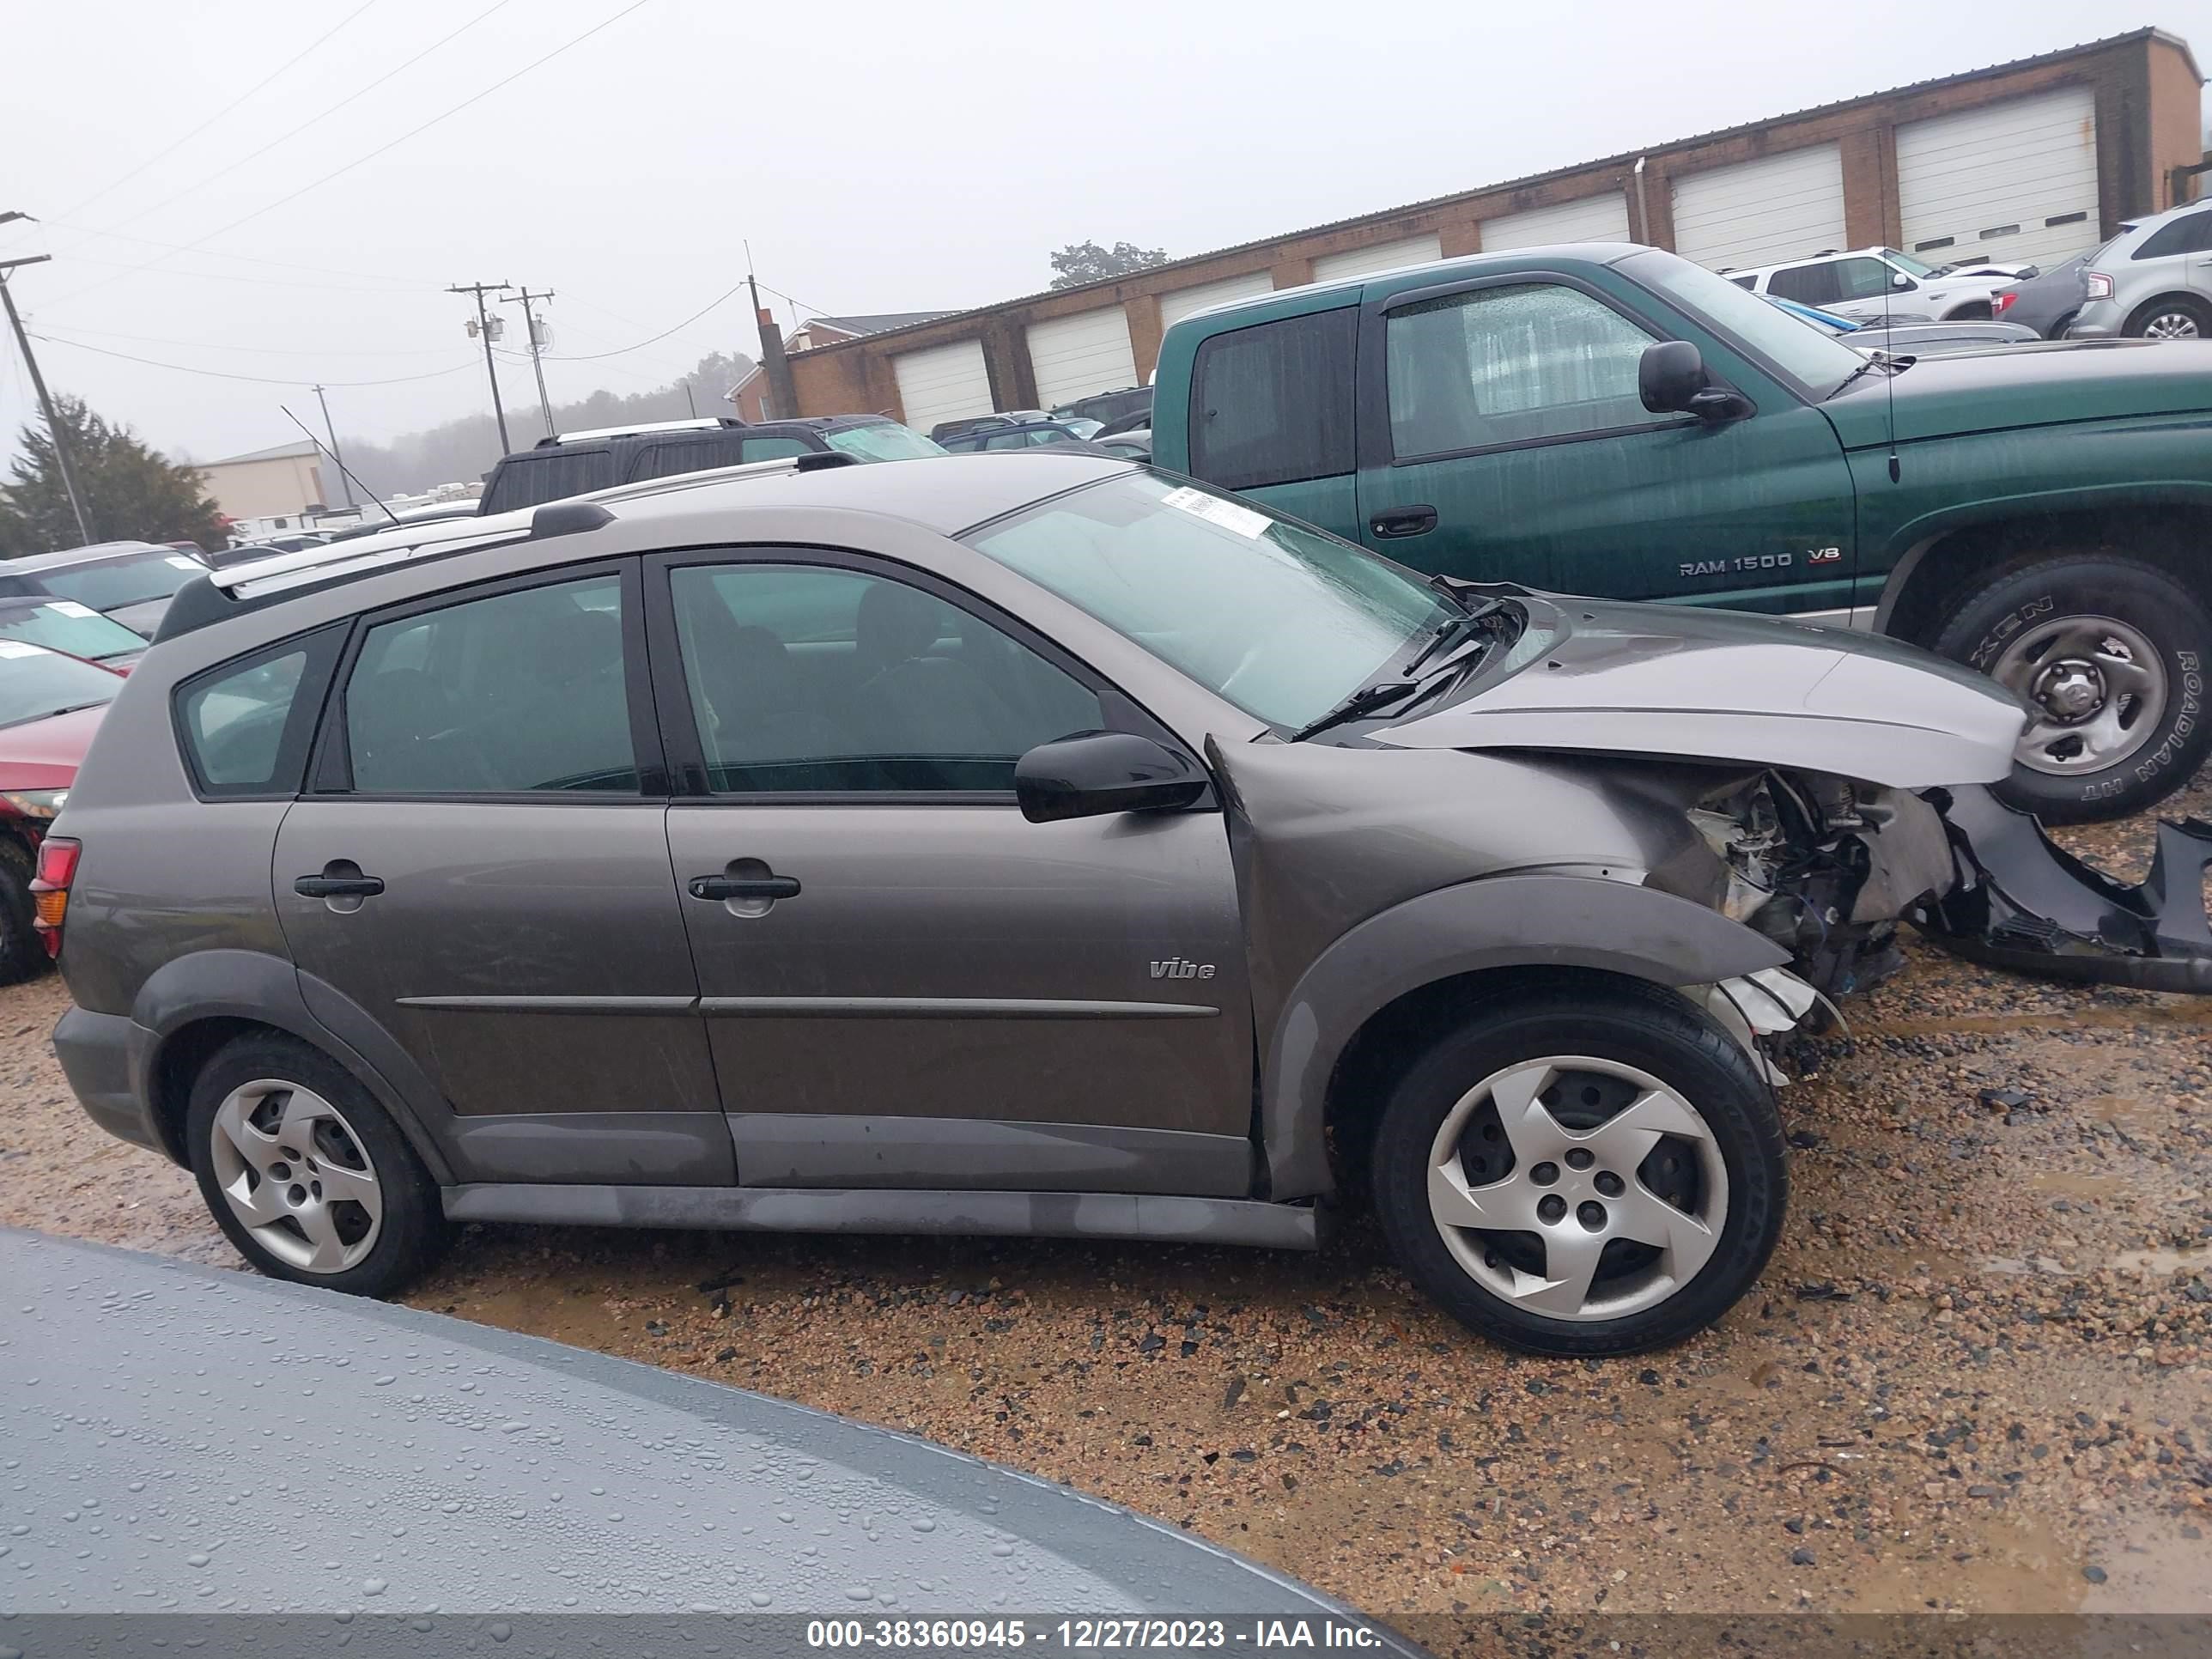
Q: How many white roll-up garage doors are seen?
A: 7